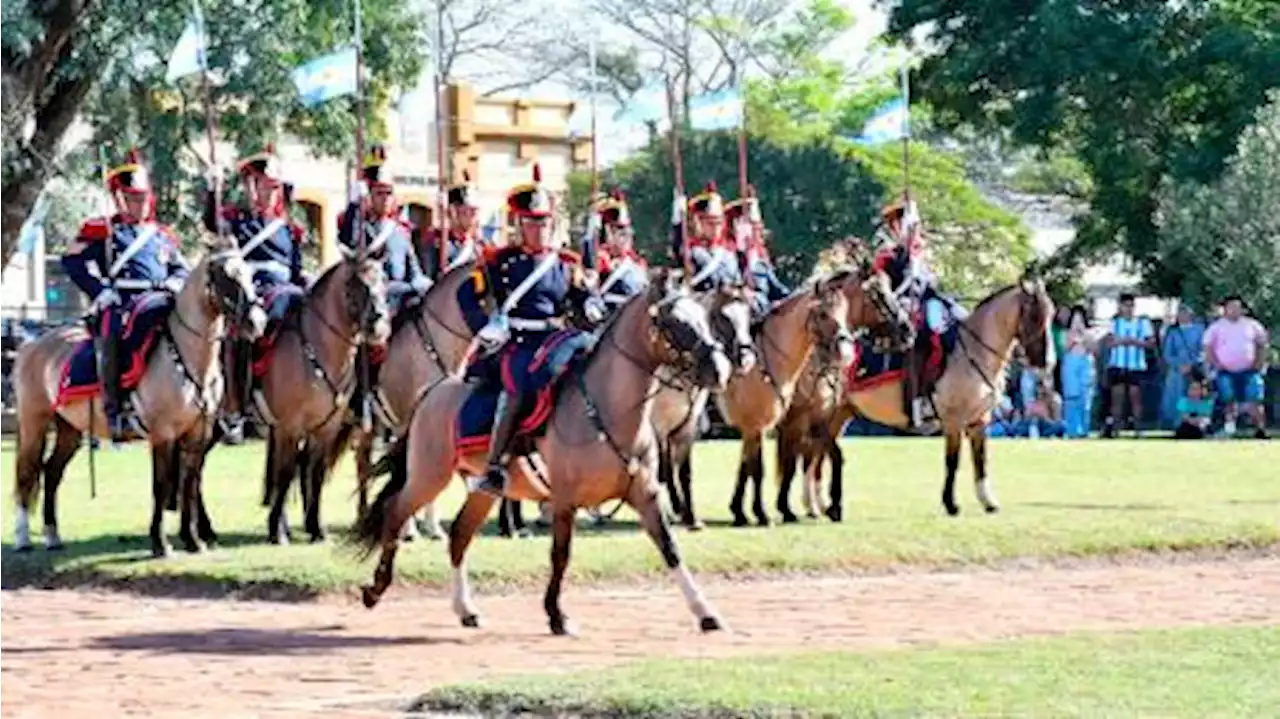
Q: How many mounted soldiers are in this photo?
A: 9